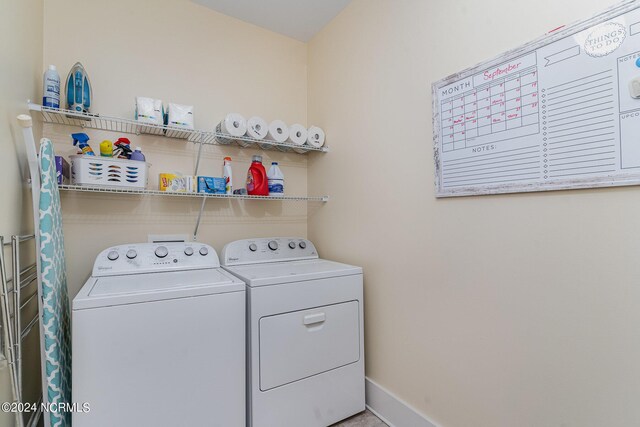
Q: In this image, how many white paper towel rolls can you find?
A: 5